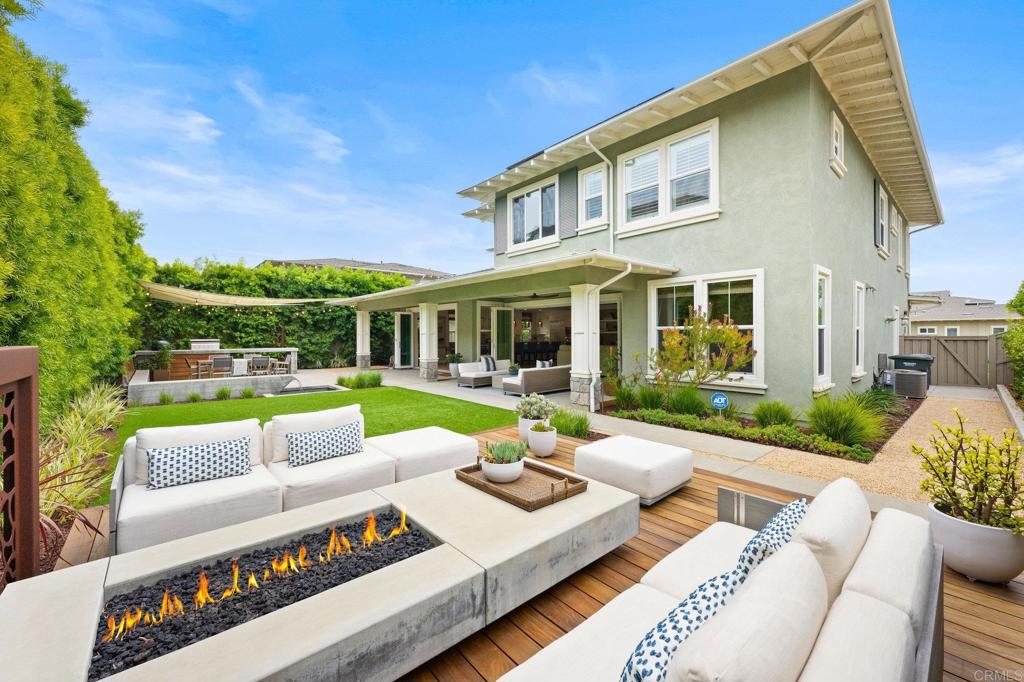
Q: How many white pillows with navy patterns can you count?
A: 4